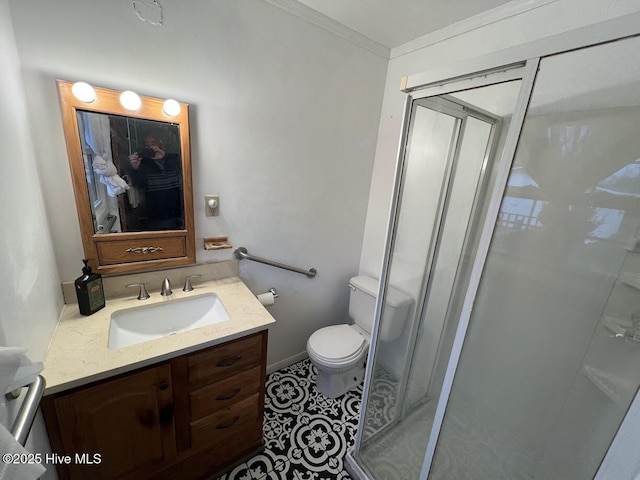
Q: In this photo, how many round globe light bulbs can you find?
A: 3